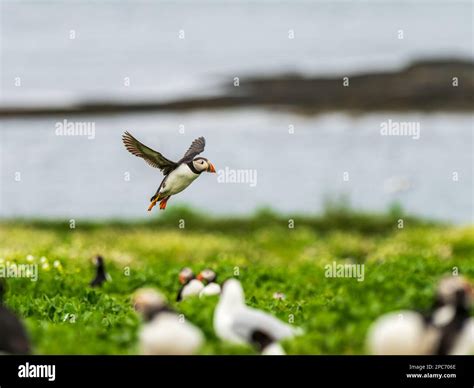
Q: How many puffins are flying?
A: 1